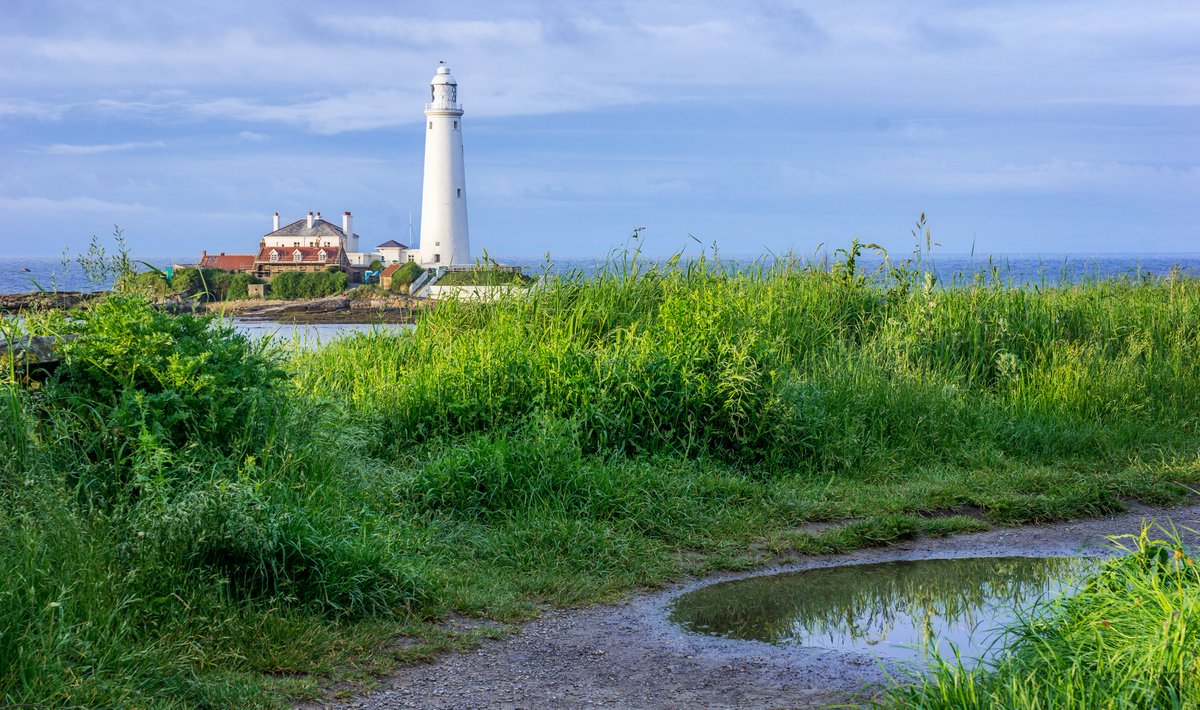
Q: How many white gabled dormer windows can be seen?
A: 3